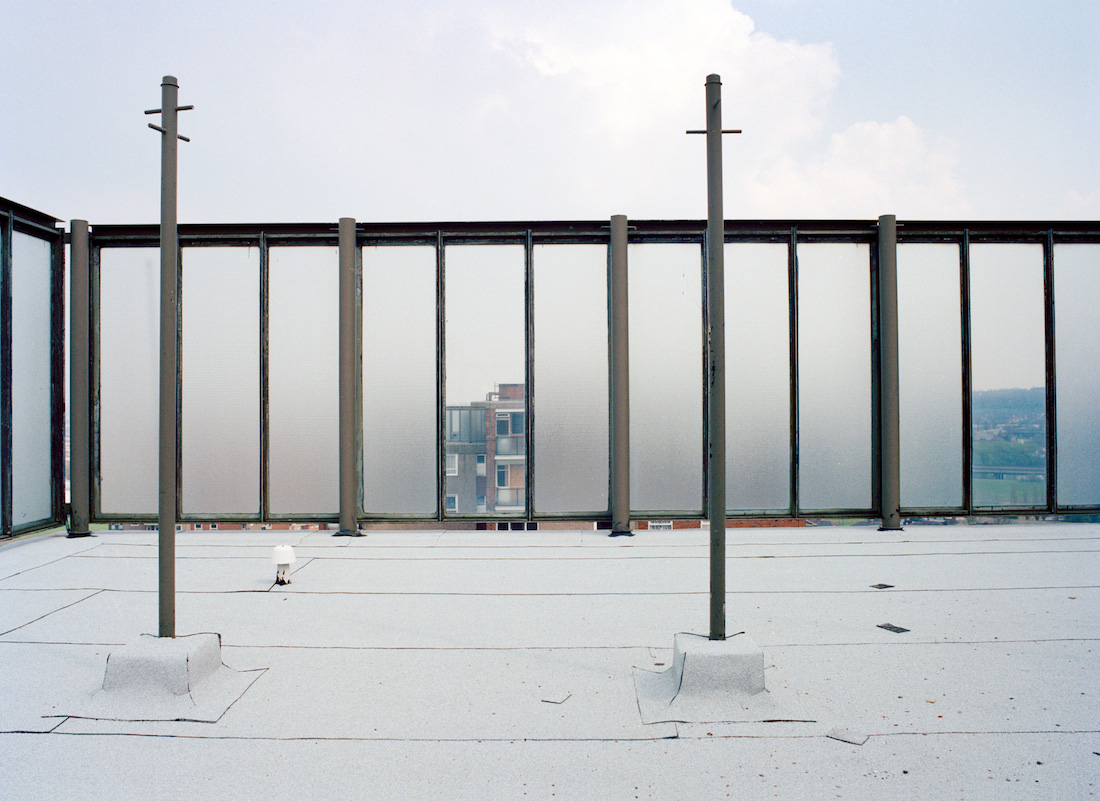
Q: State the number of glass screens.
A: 13